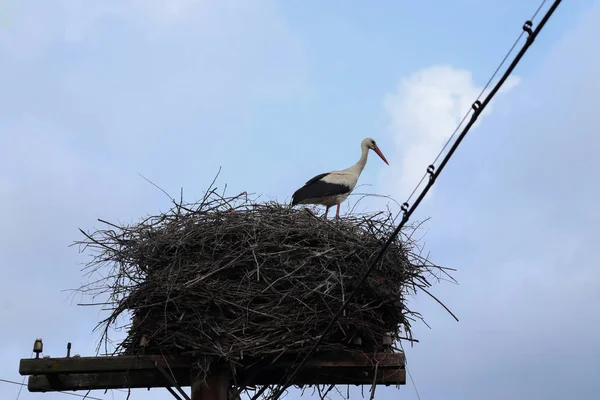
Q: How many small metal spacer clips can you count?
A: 4